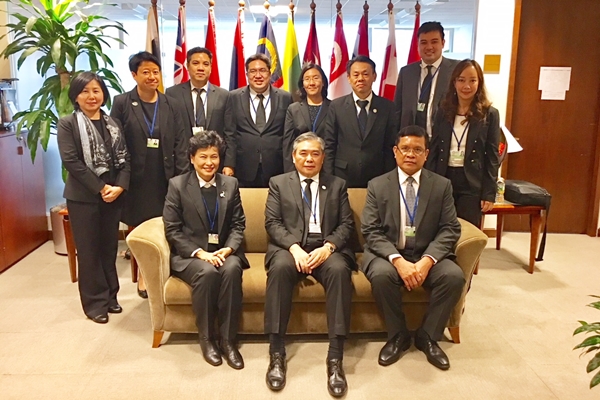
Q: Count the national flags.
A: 11